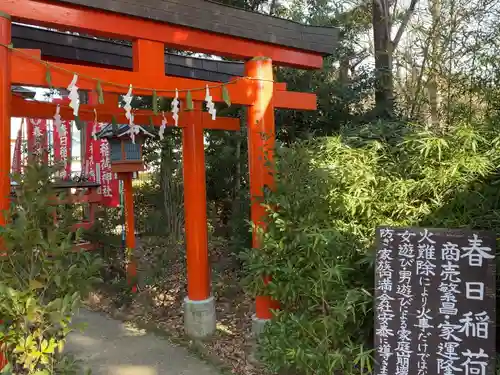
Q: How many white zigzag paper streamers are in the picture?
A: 8